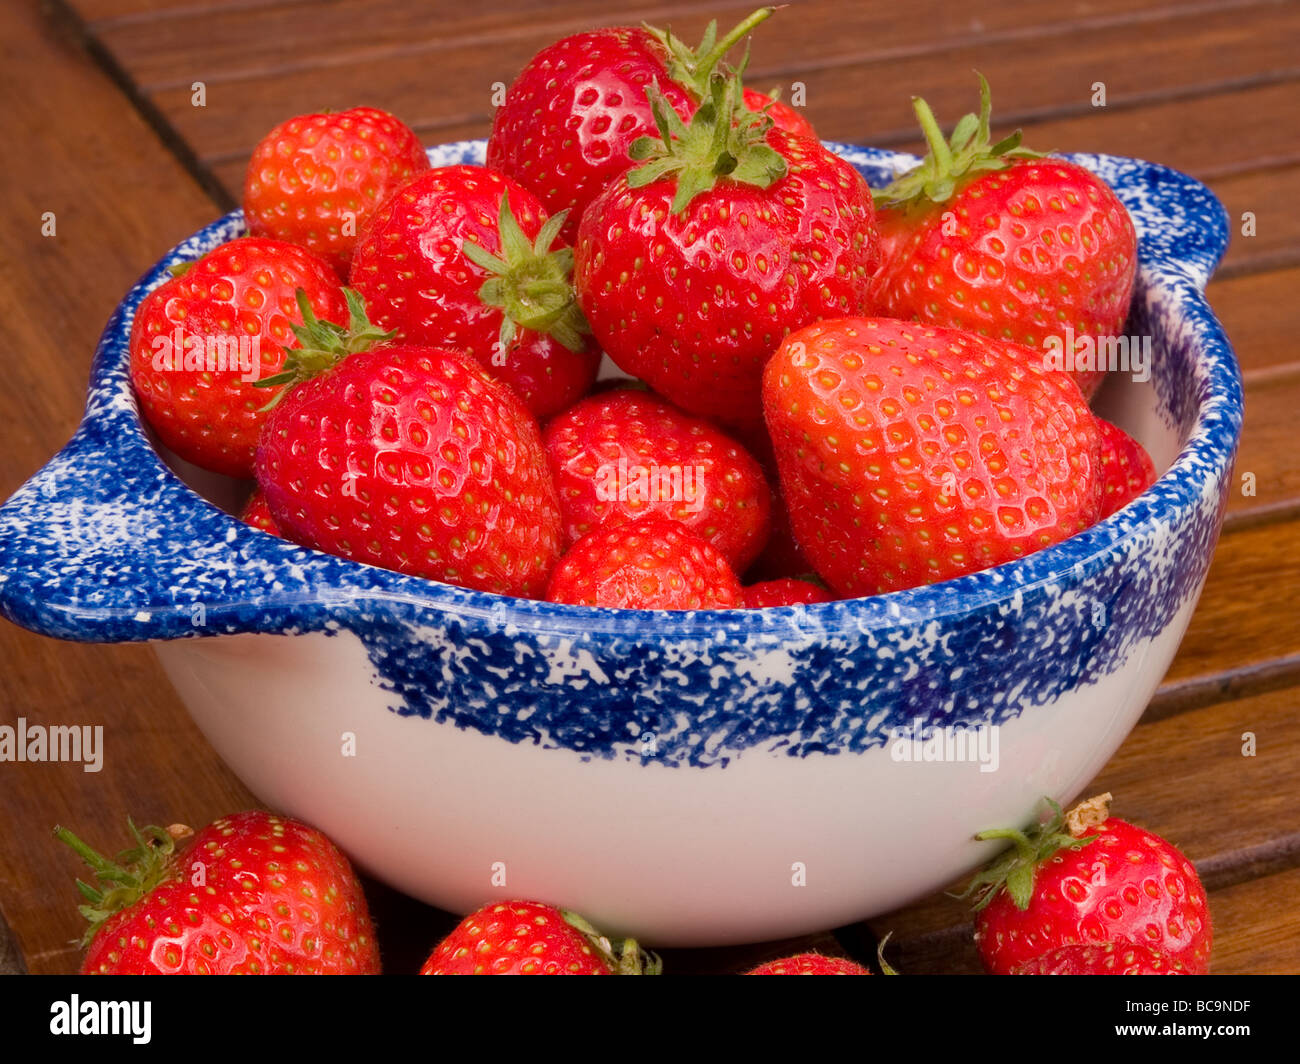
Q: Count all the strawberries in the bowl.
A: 14